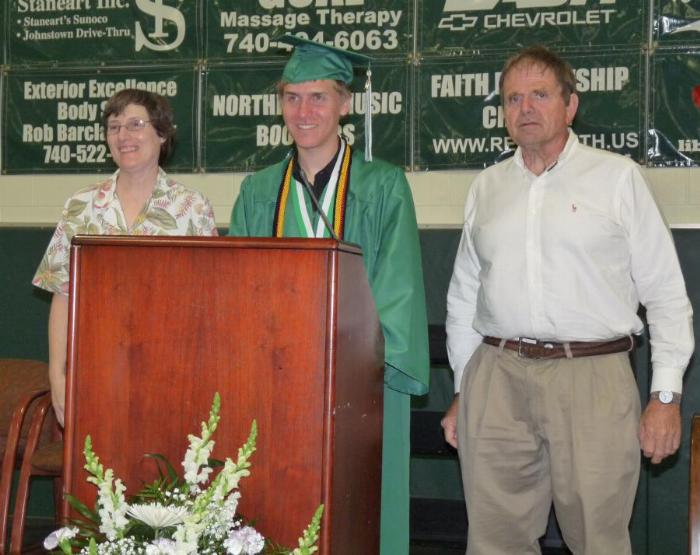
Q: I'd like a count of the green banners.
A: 8